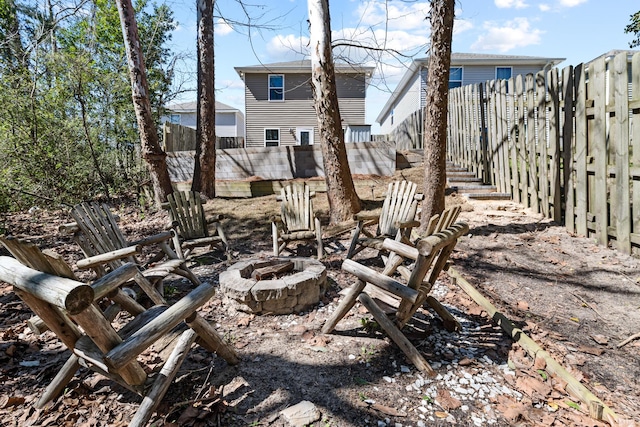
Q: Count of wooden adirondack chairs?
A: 6